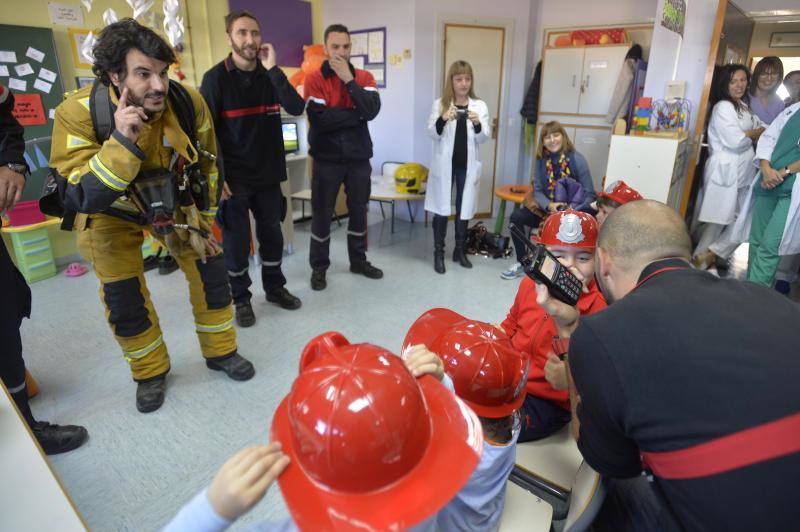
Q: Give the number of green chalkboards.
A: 1